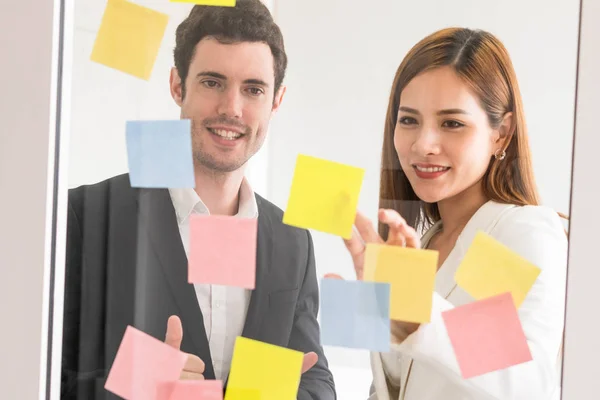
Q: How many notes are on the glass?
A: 12